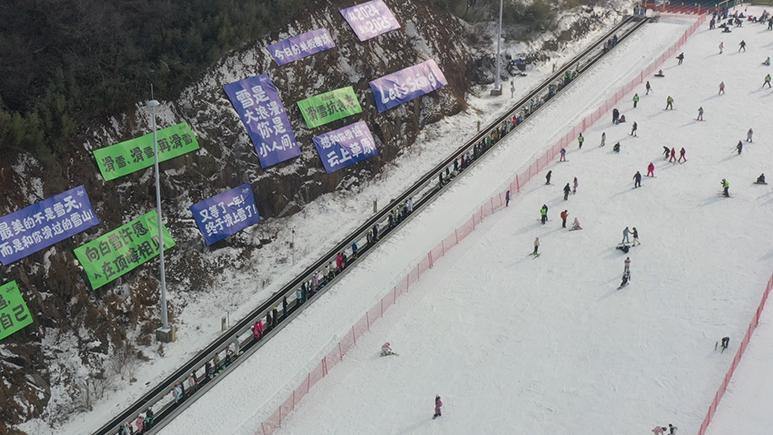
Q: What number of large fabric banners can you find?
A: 11